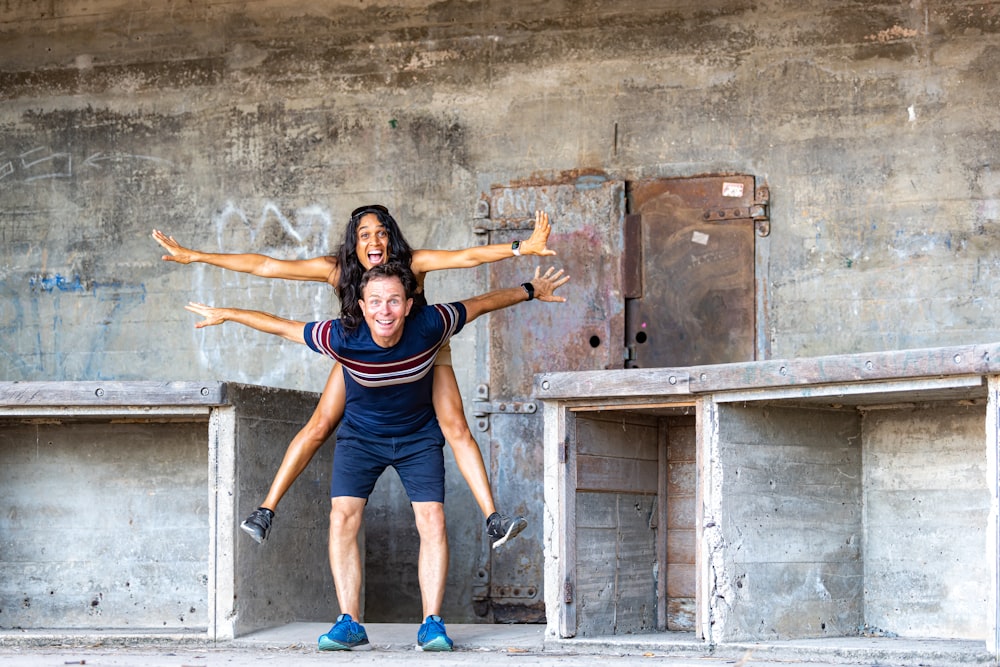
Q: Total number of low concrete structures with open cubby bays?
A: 2